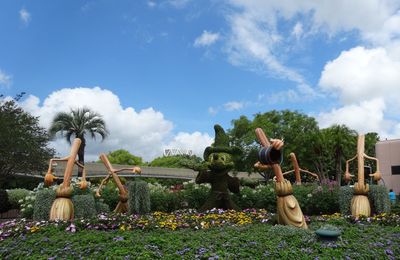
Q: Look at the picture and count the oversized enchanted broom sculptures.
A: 5